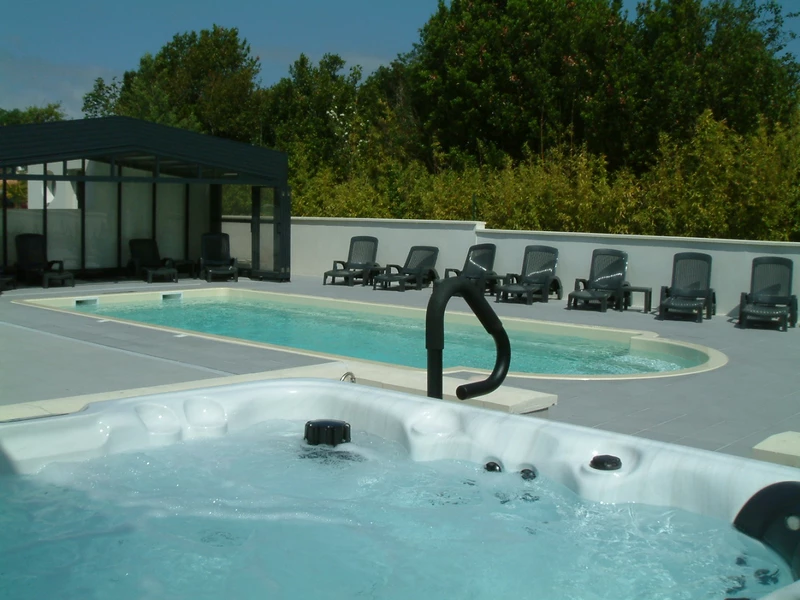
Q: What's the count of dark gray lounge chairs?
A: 10